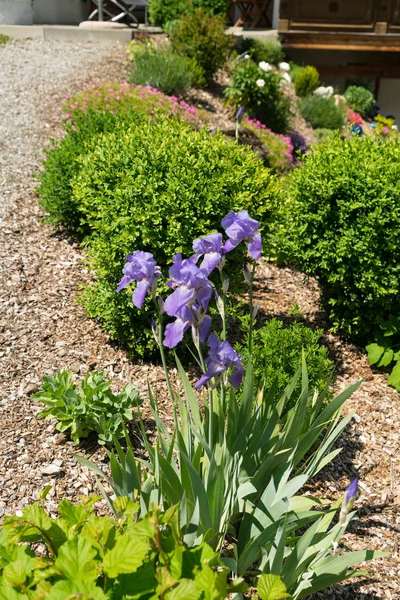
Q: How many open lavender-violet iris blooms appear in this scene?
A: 6